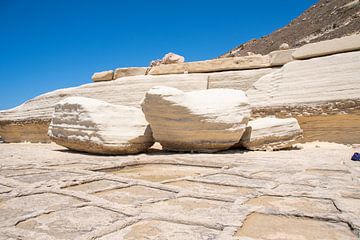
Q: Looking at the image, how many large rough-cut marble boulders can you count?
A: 3